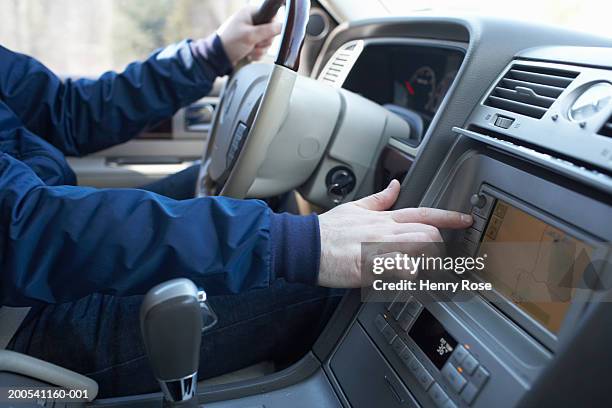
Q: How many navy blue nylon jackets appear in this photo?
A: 1